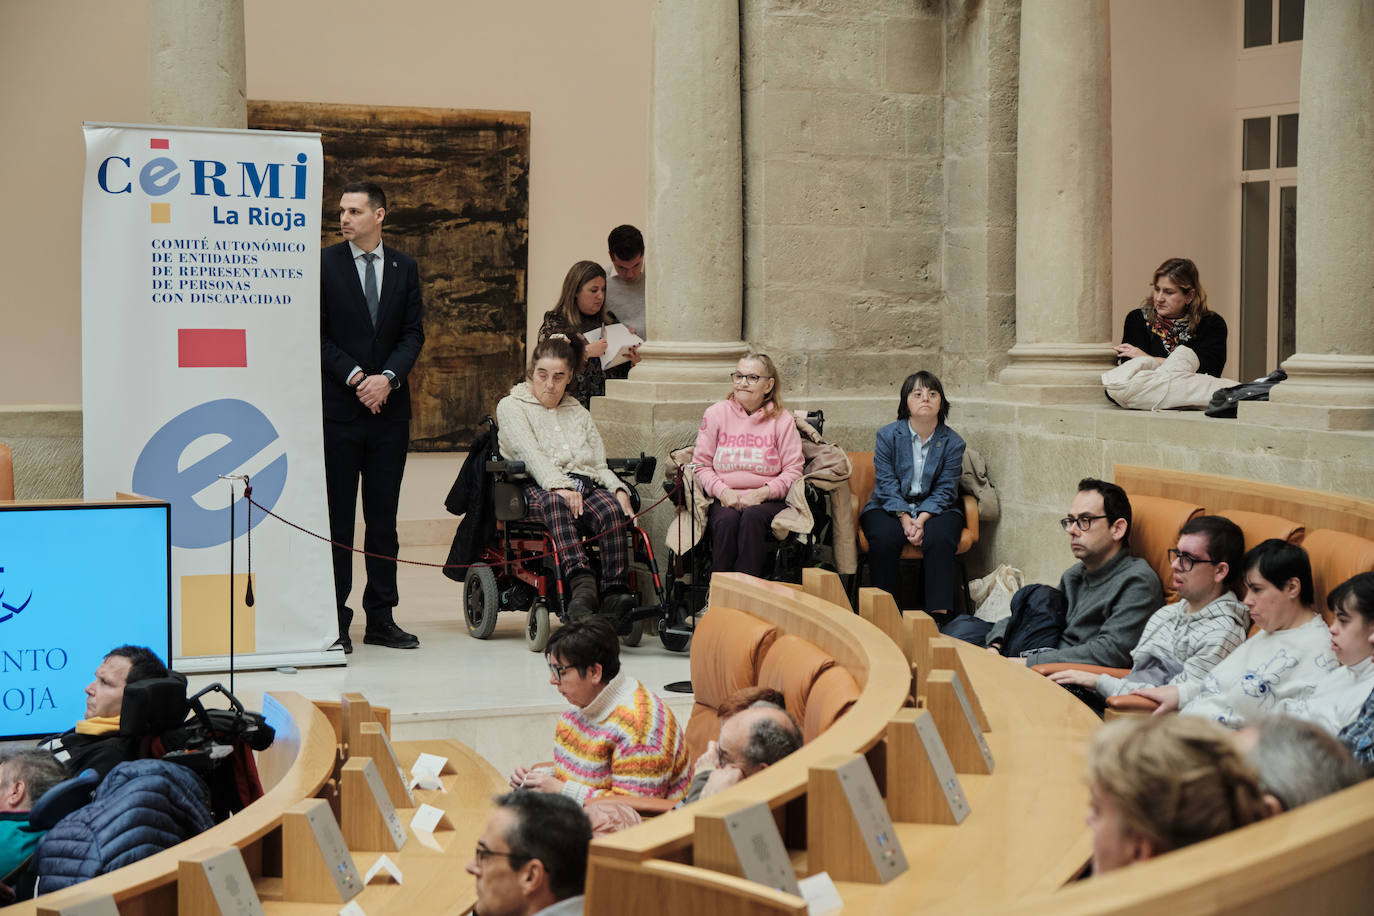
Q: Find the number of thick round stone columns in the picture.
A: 4